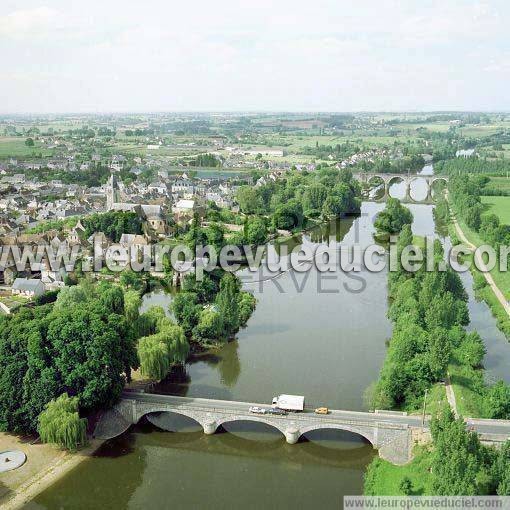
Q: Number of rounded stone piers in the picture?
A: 2